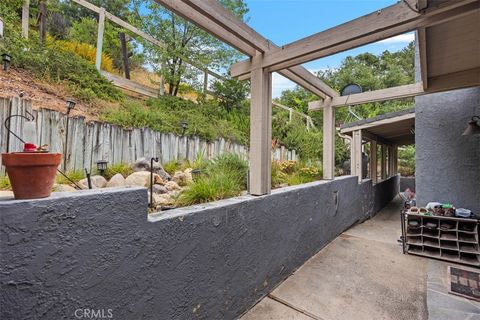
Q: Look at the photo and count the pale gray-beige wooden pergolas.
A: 1